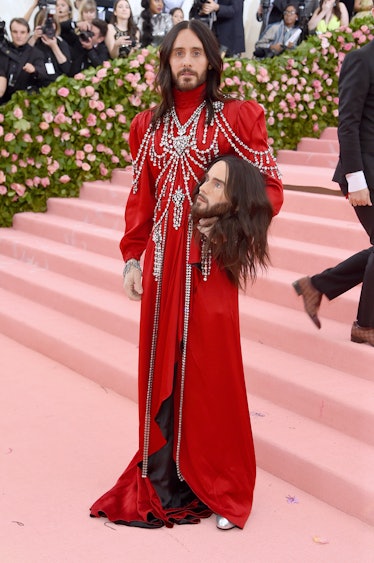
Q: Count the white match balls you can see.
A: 0